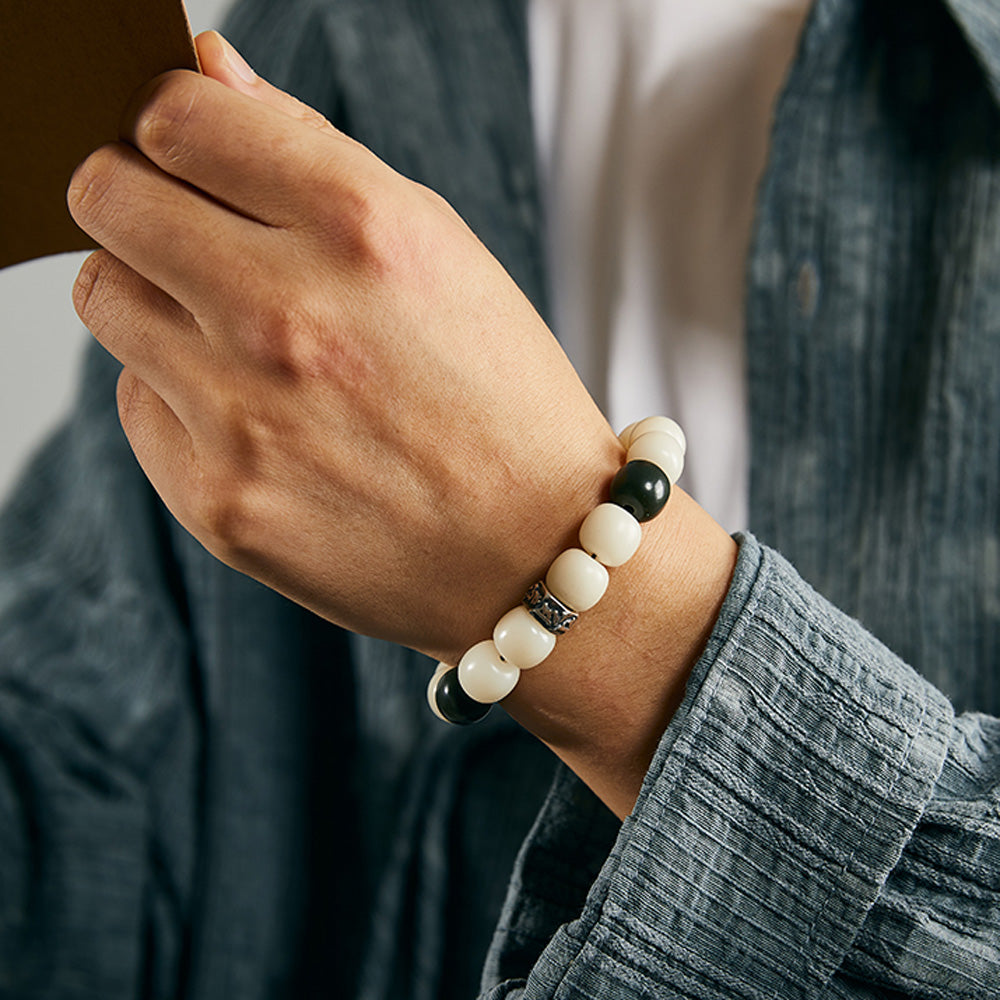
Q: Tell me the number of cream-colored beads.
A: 8